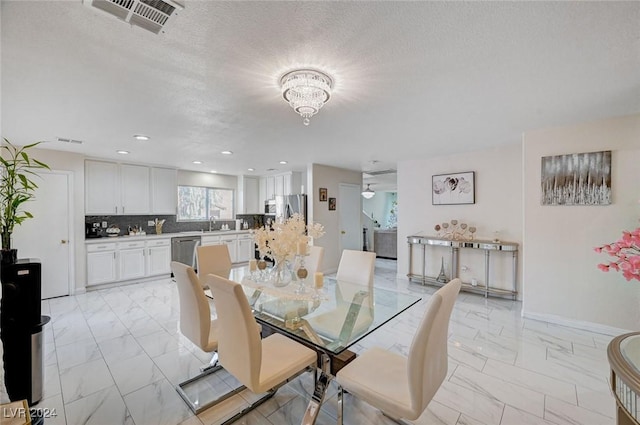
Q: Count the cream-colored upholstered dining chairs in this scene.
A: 6